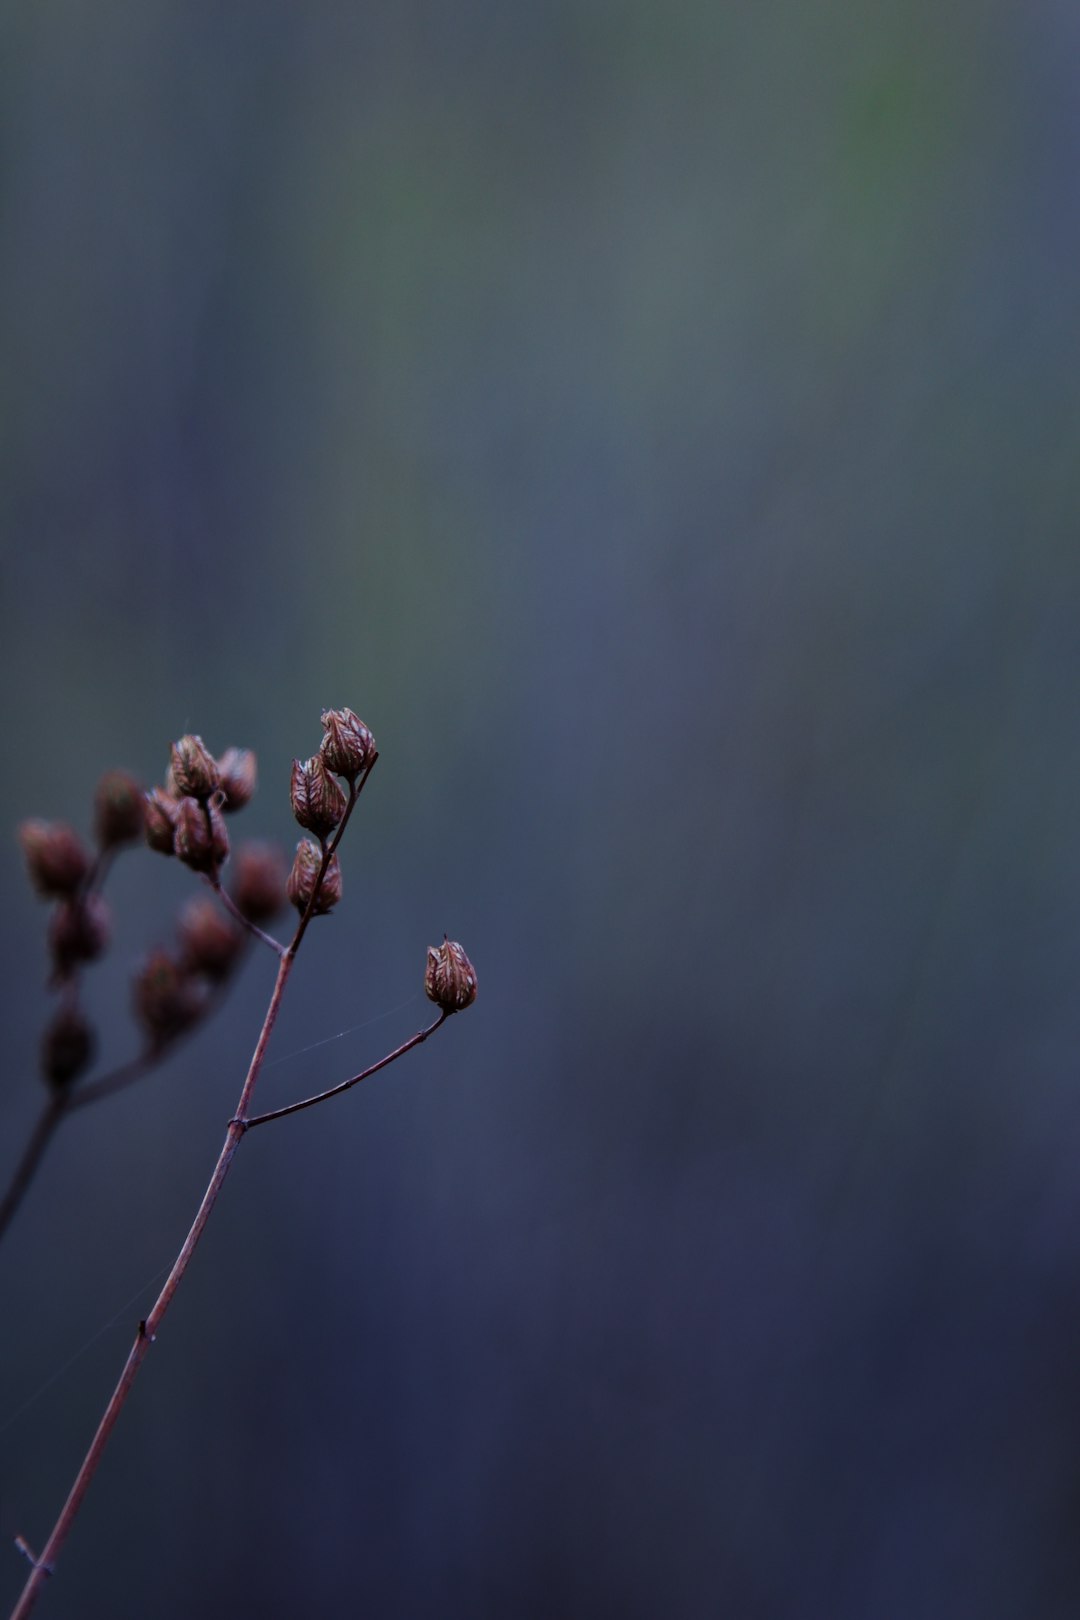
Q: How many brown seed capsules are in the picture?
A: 15